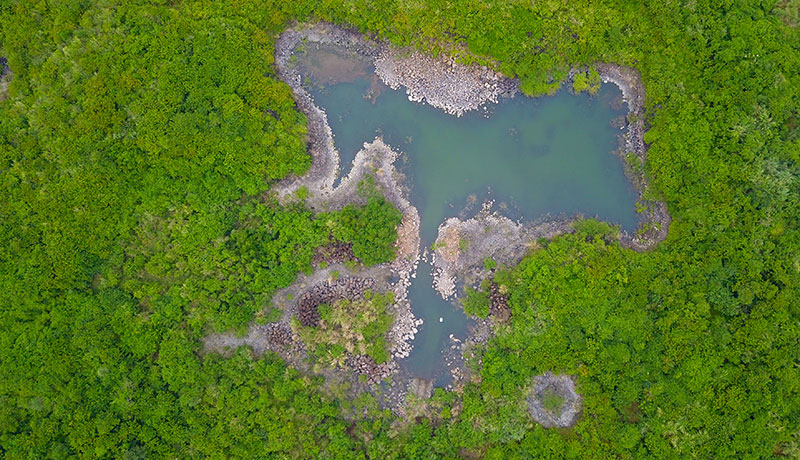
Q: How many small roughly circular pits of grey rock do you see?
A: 1